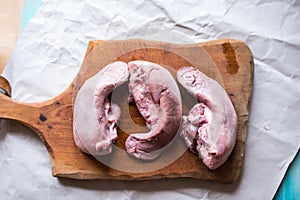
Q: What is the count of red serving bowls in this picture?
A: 0